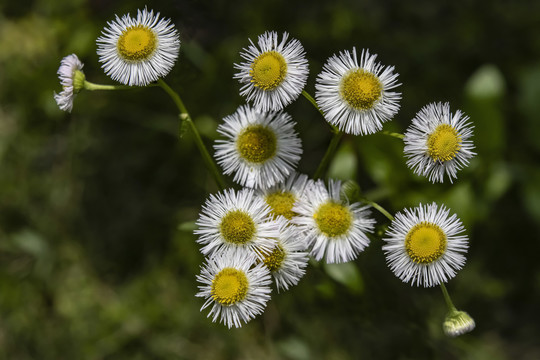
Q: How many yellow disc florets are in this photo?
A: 11